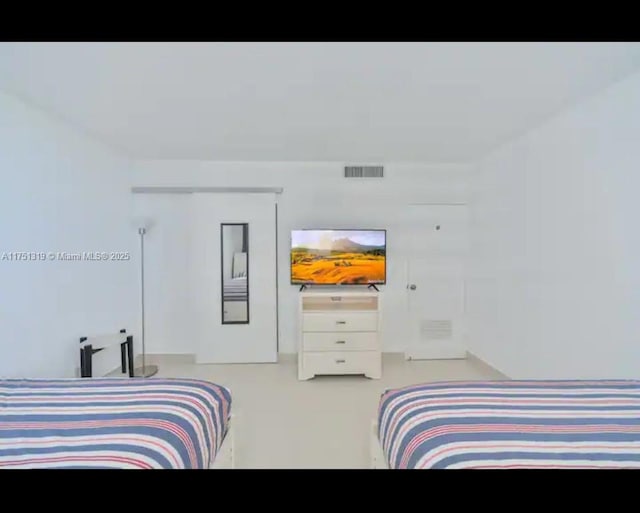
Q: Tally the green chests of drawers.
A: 0